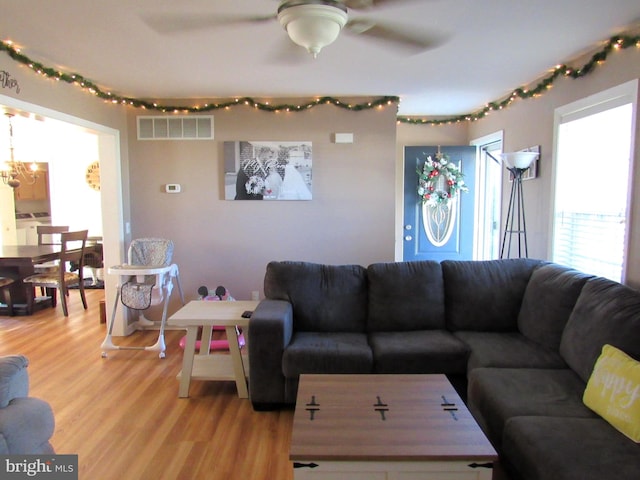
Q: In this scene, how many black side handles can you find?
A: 2